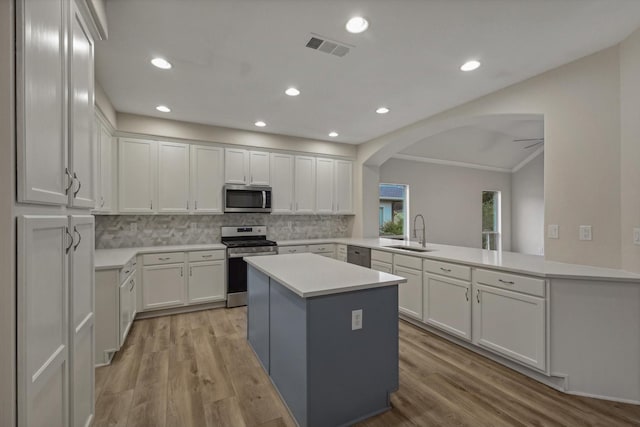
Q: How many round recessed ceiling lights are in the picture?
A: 8